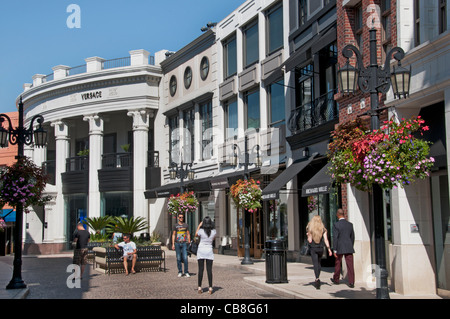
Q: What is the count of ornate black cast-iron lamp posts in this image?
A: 4